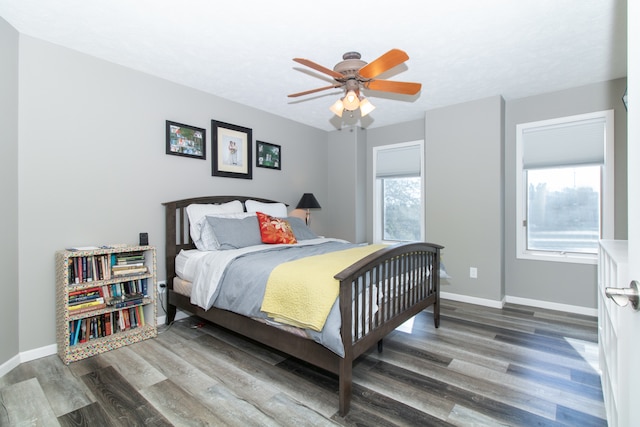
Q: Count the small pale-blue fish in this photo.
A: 0